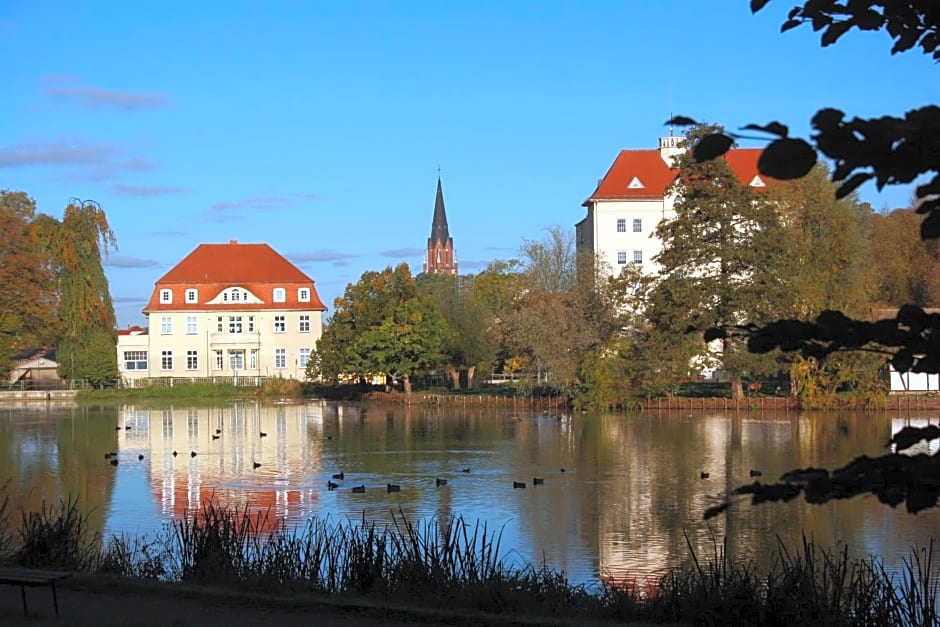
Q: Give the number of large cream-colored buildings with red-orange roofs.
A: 2